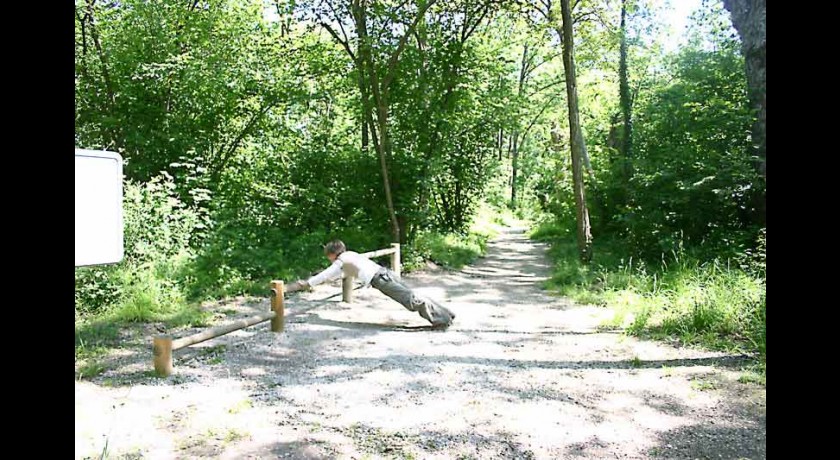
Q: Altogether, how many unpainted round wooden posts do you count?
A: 4